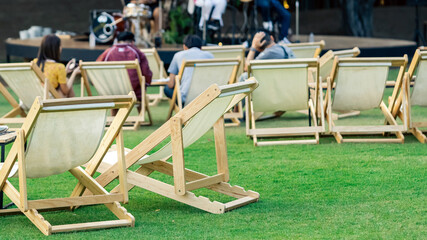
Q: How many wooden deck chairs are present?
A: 12